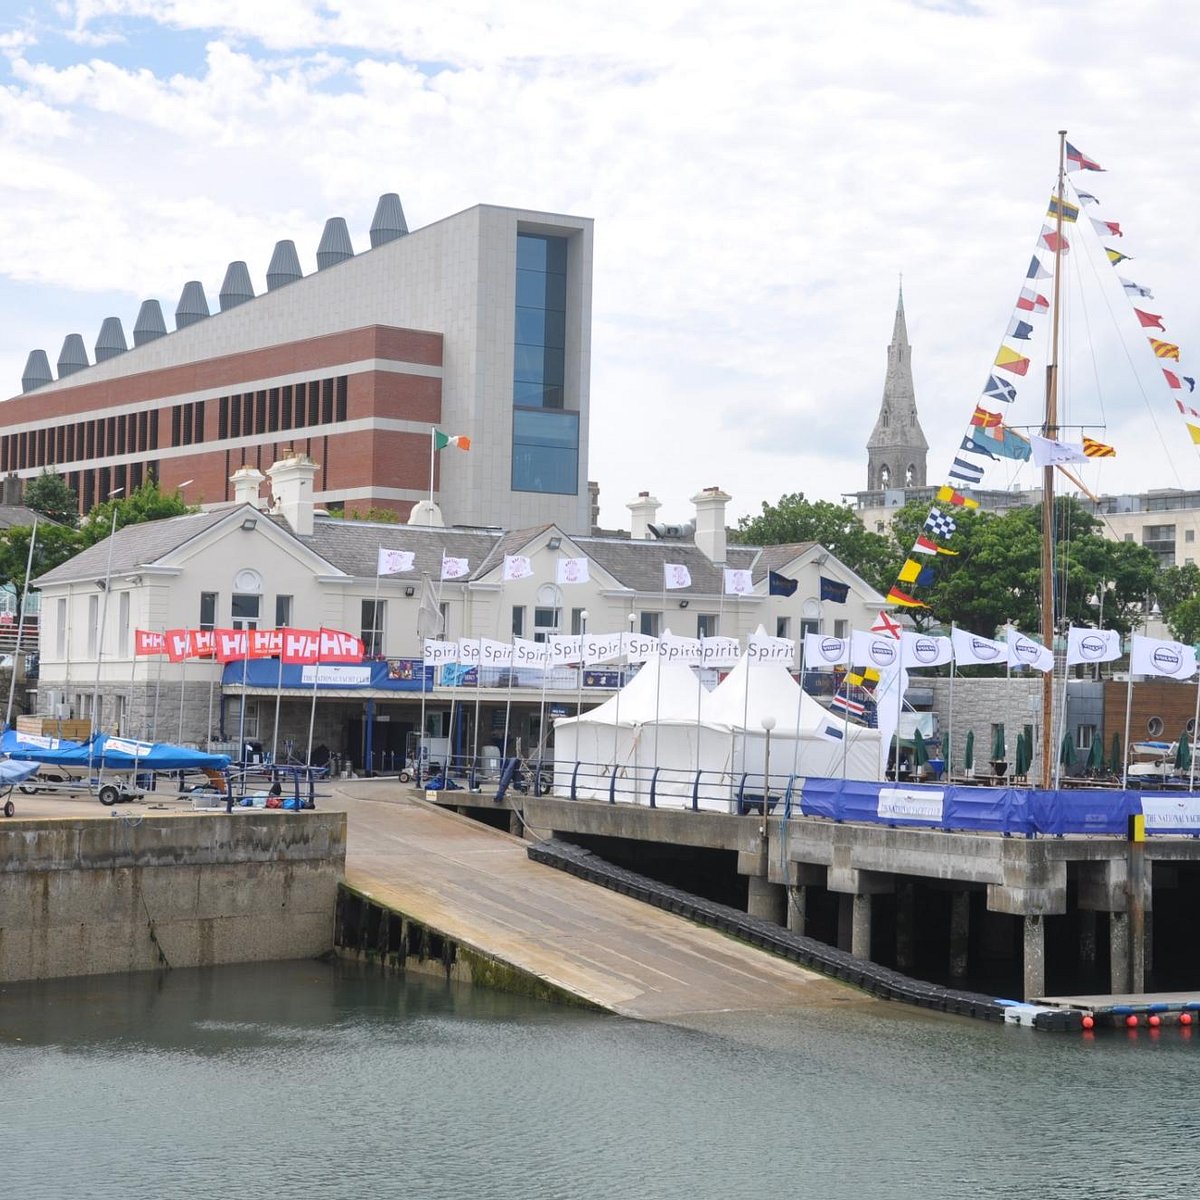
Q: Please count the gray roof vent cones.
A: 9